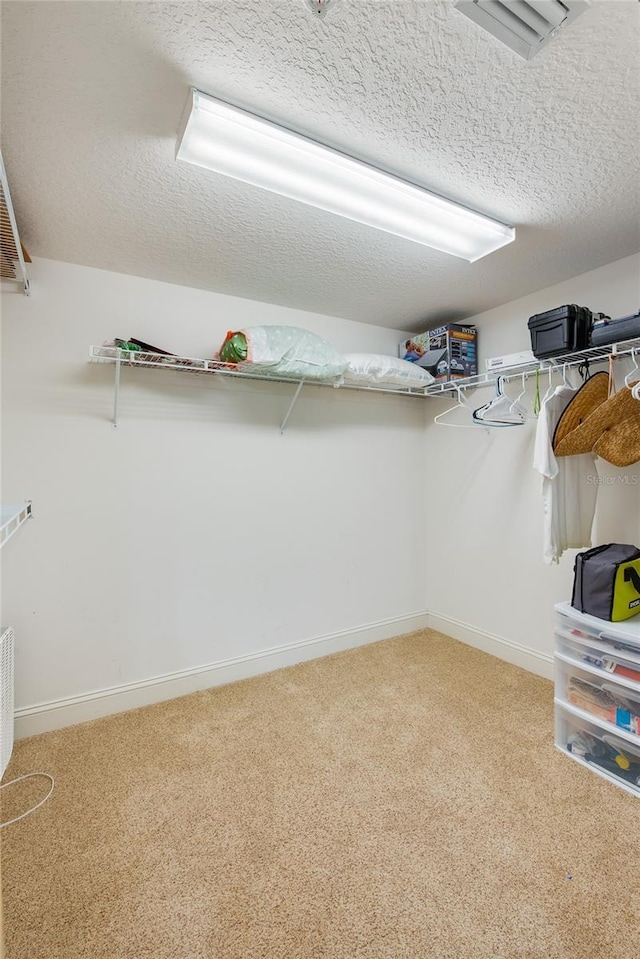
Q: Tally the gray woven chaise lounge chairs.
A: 0